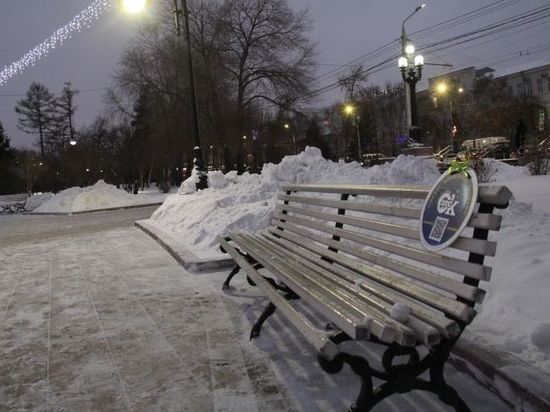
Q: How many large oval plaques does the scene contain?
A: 1